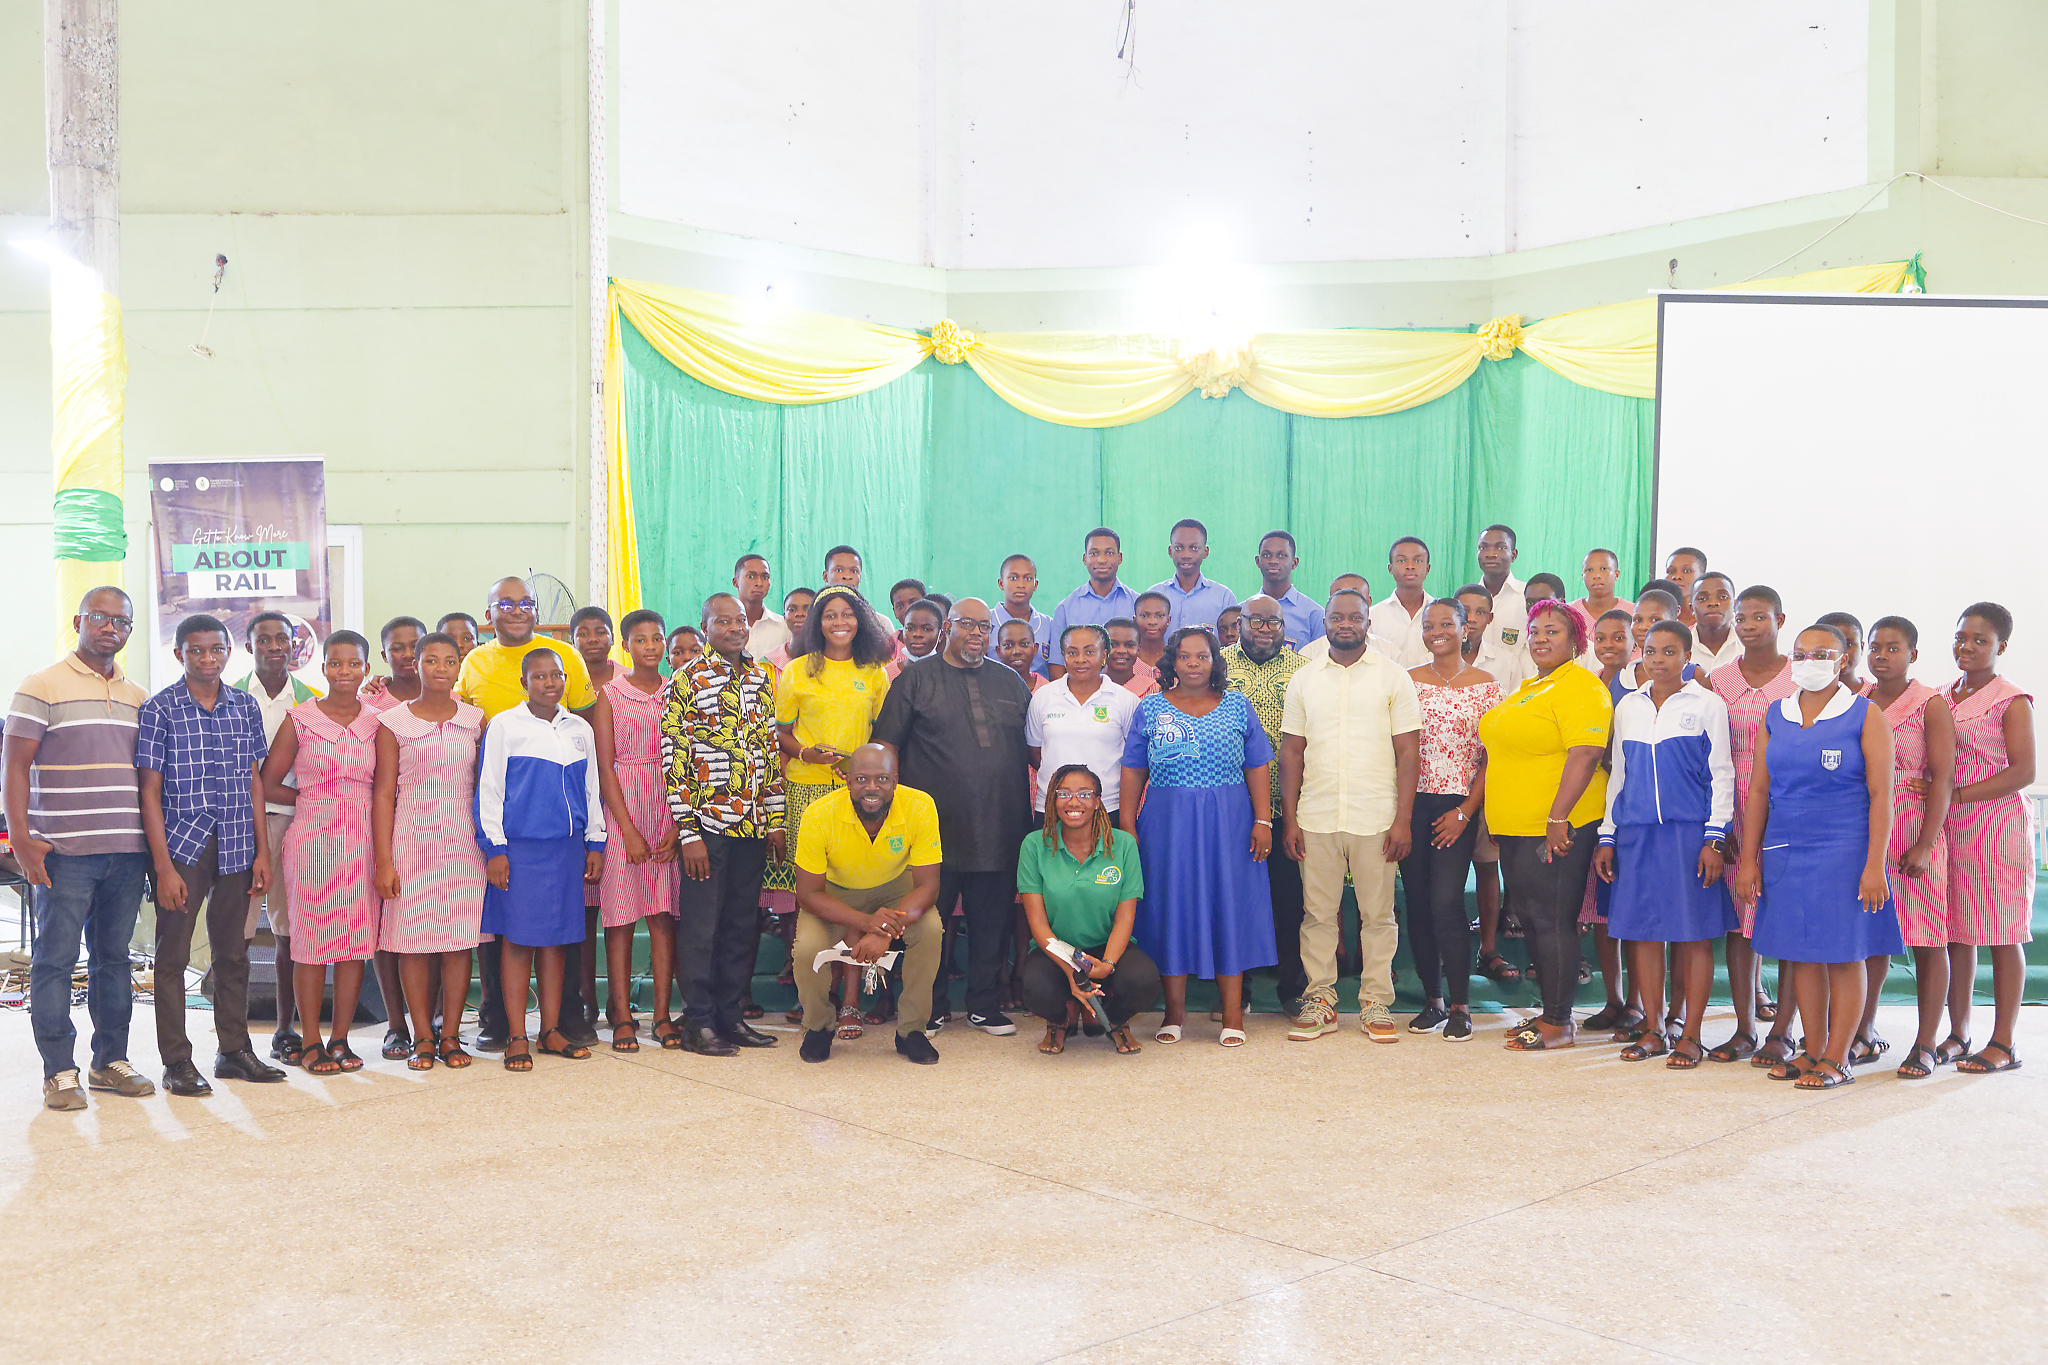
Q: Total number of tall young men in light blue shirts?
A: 3